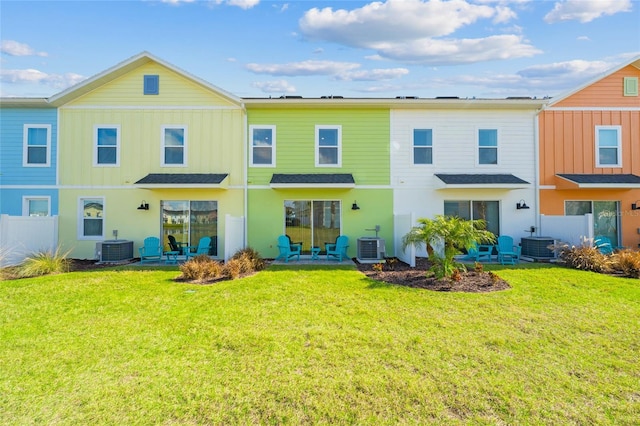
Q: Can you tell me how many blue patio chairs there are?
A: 7